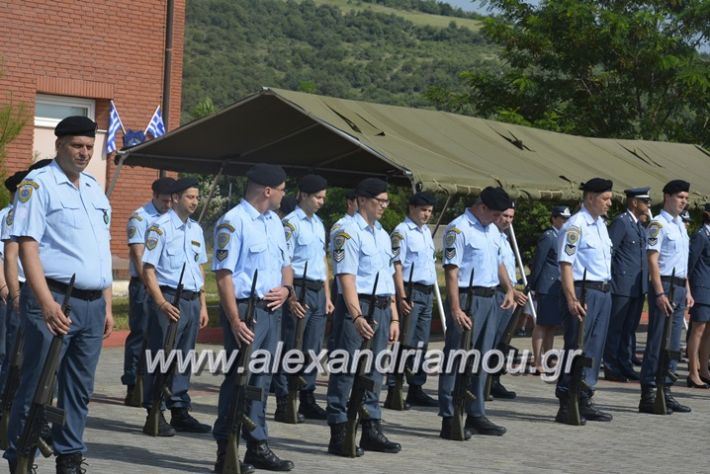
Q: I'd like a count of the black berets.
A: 15